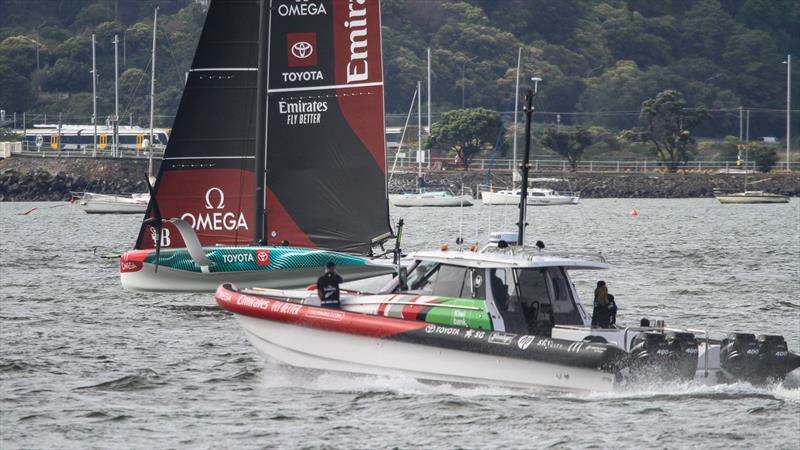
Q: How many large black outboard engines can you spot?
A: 4